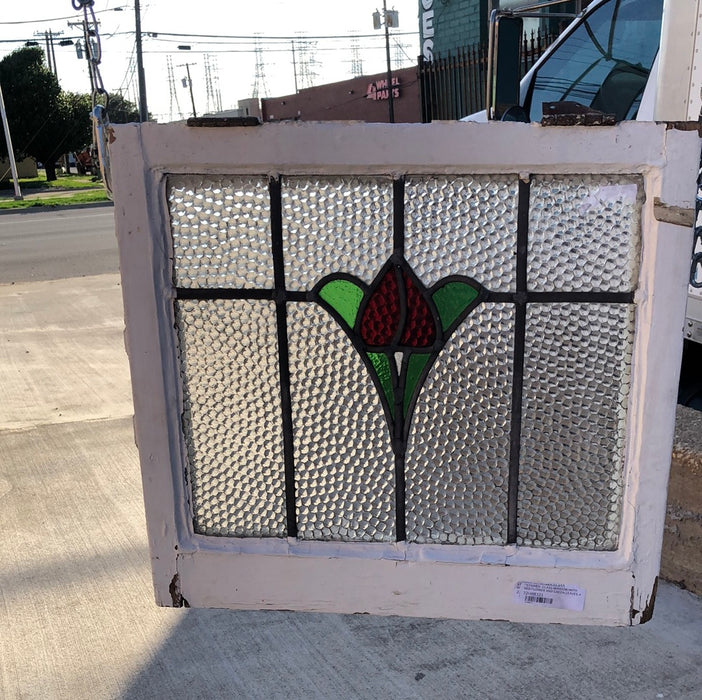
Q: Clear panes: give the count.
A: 8